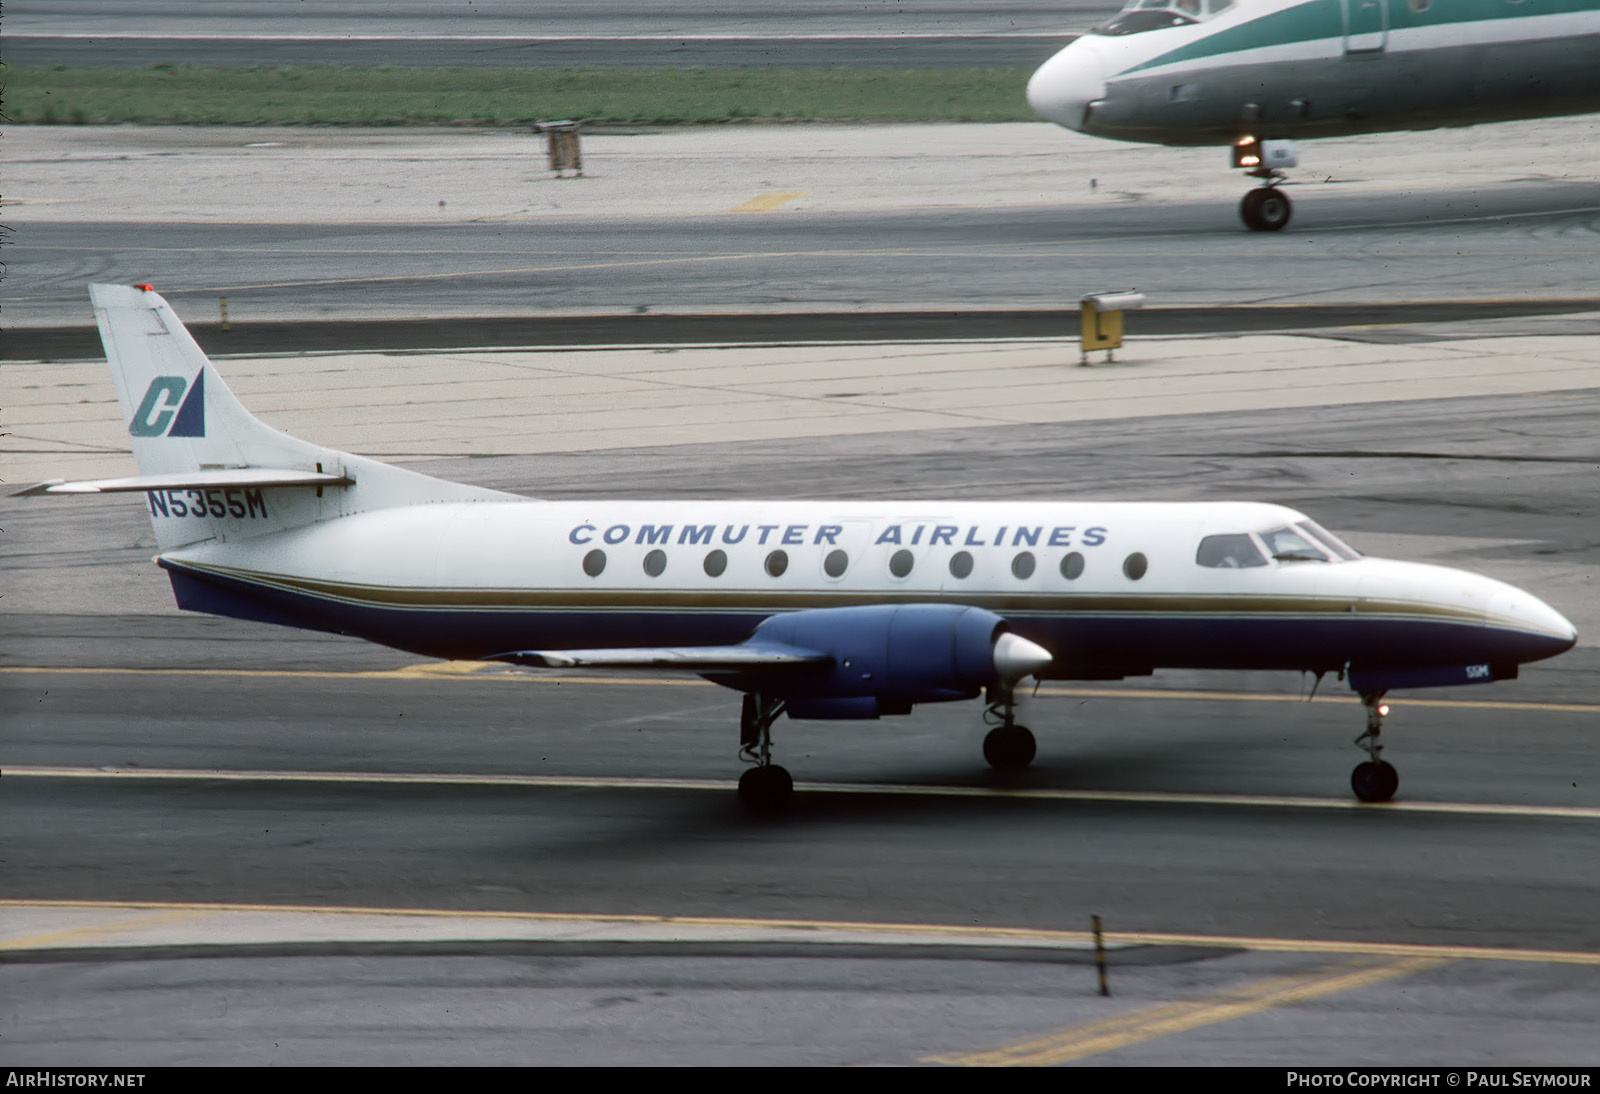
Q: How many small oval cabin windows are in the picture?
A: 10